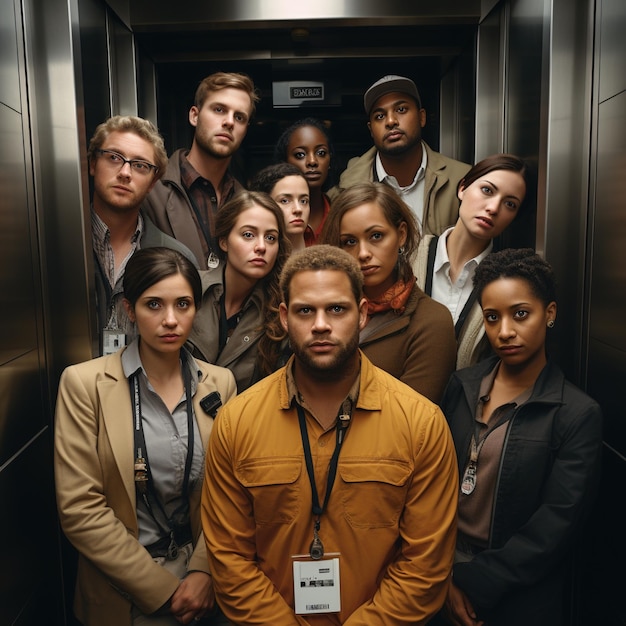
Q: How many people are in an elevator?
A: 11